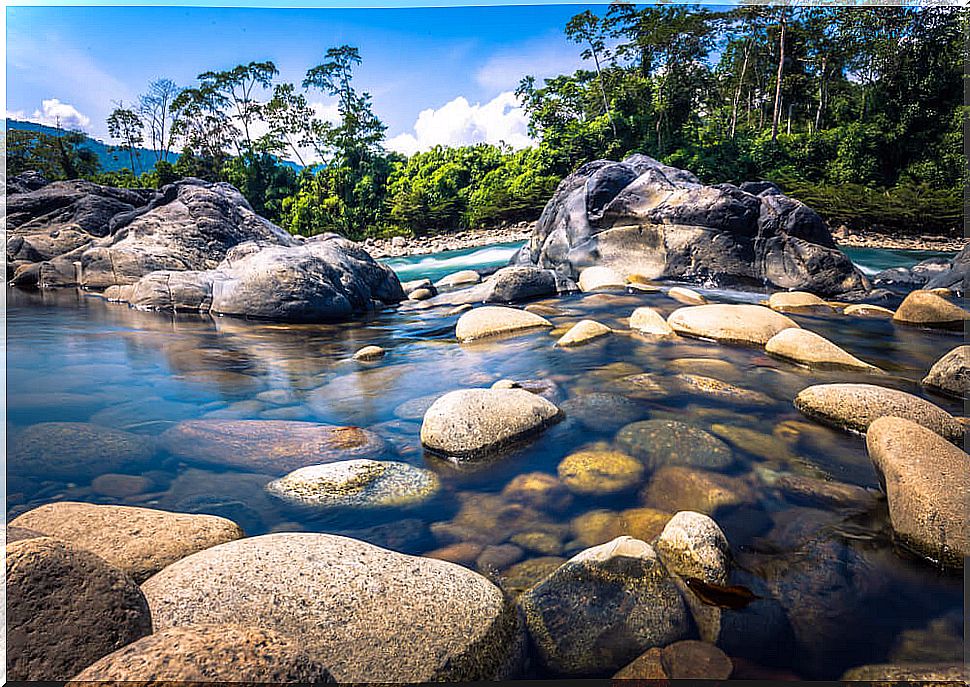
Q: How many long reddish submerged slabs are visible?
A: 1